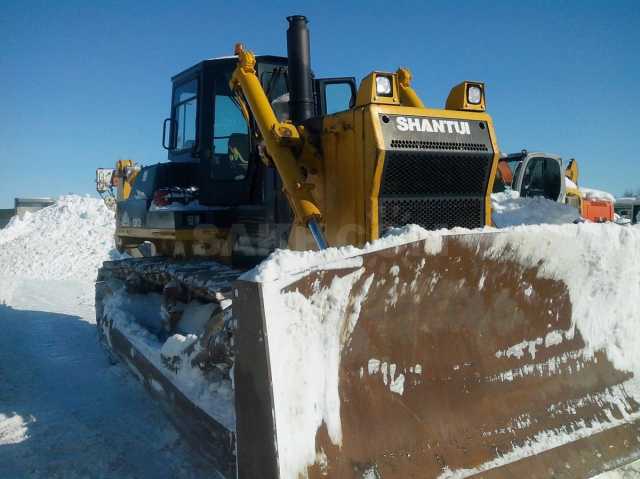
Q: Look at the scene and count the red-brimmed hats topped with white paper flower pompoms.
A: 0